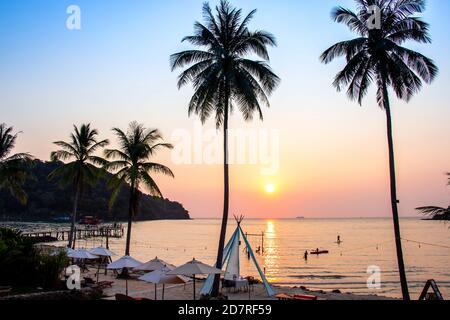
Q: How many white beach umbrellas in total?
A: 7